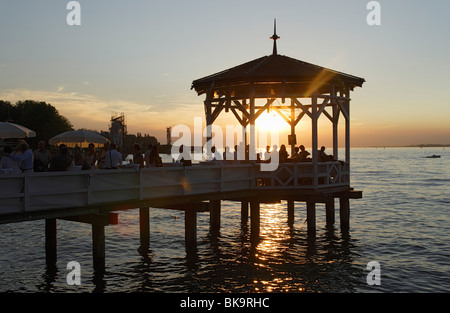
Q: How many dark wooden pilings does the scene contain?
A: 11